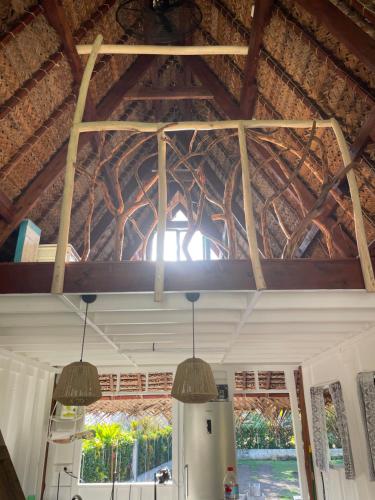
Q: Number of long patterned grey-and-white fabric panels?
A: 3